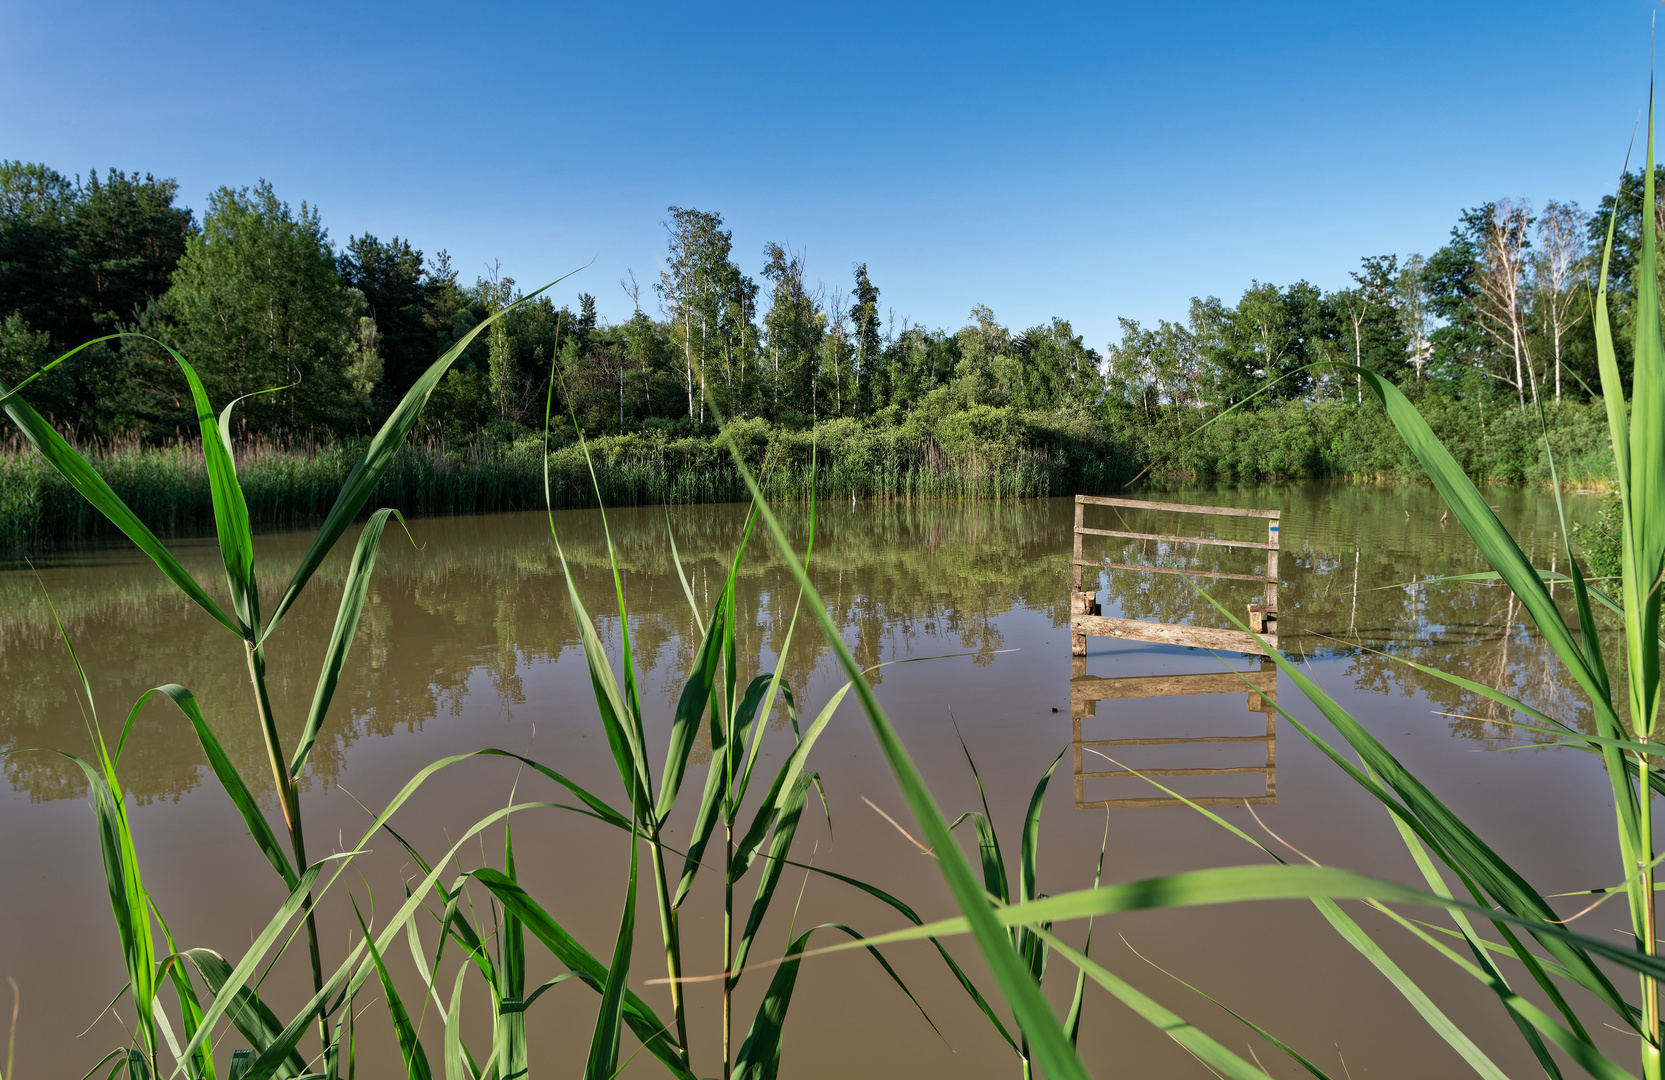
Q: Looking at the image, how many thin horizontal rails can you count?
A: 3